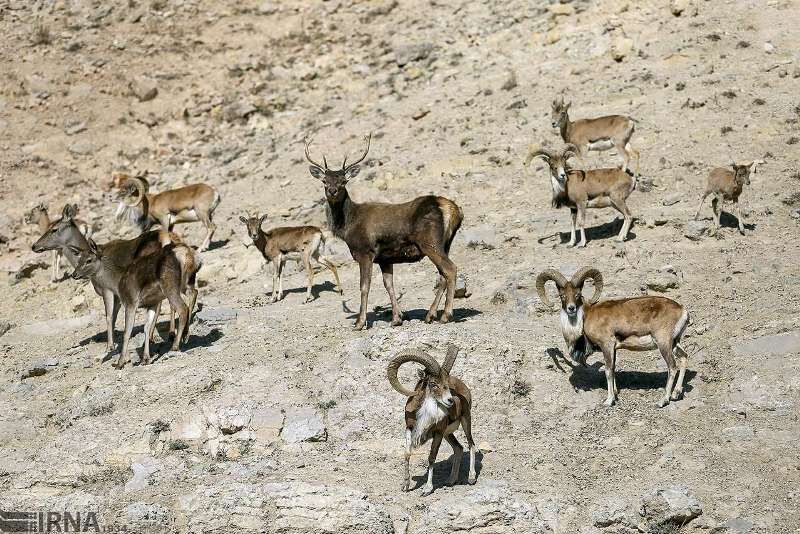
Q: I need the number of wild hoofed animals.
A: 11